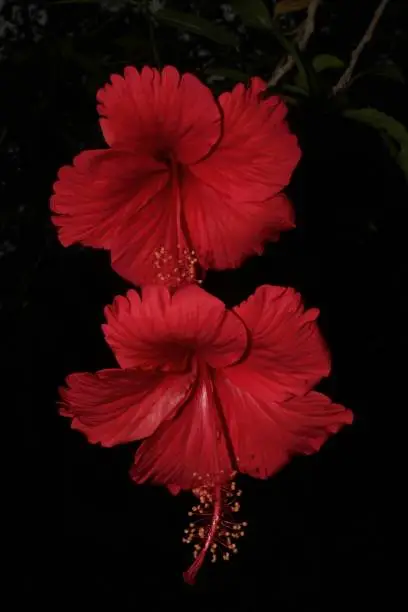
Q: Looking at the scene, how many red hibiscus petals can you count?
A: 10